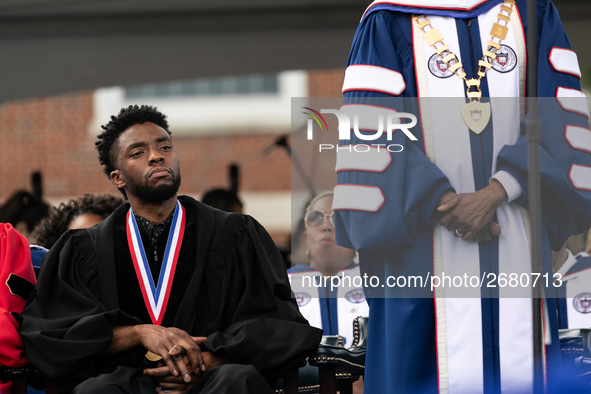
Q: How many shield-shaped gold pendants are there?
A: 1